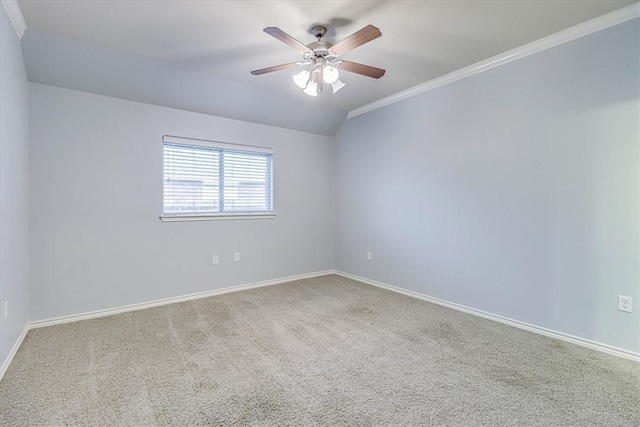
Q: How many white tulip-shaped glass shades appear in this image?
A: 4